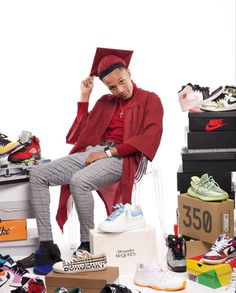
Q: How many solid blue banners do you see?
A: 0